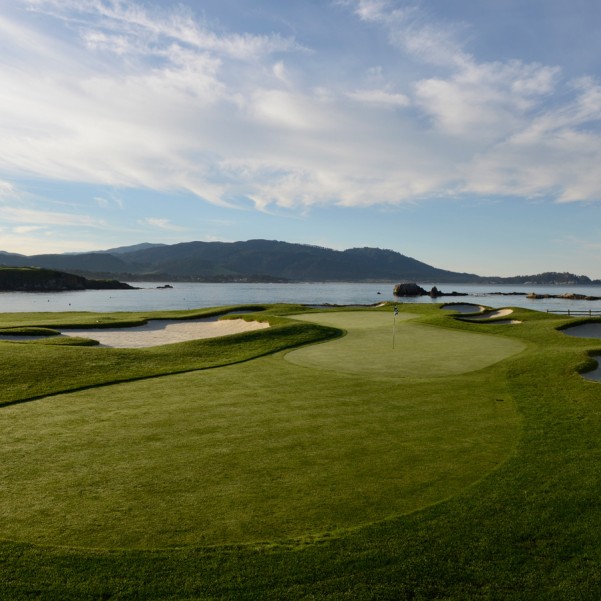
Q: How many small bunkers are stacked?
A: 3